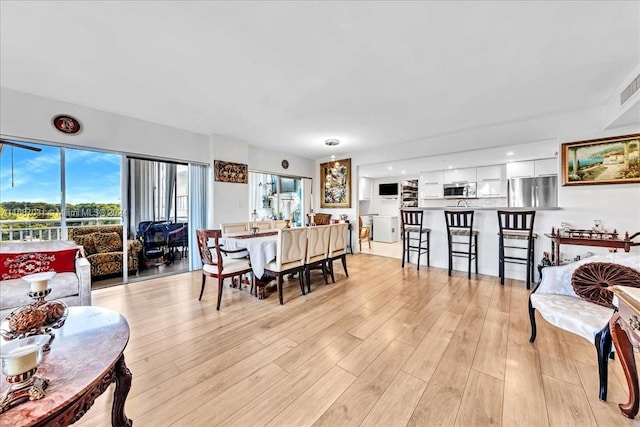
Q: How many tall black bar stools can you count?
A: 3